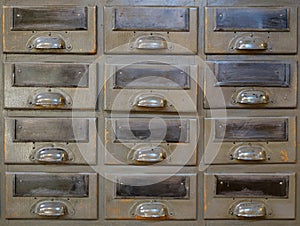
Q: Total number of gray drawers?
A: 12